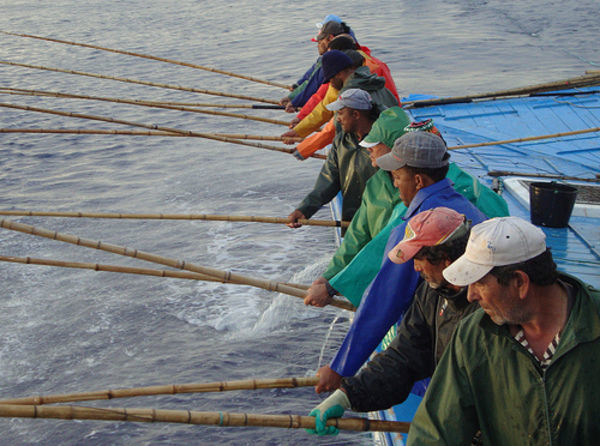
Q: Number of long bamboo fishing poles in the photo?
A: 11